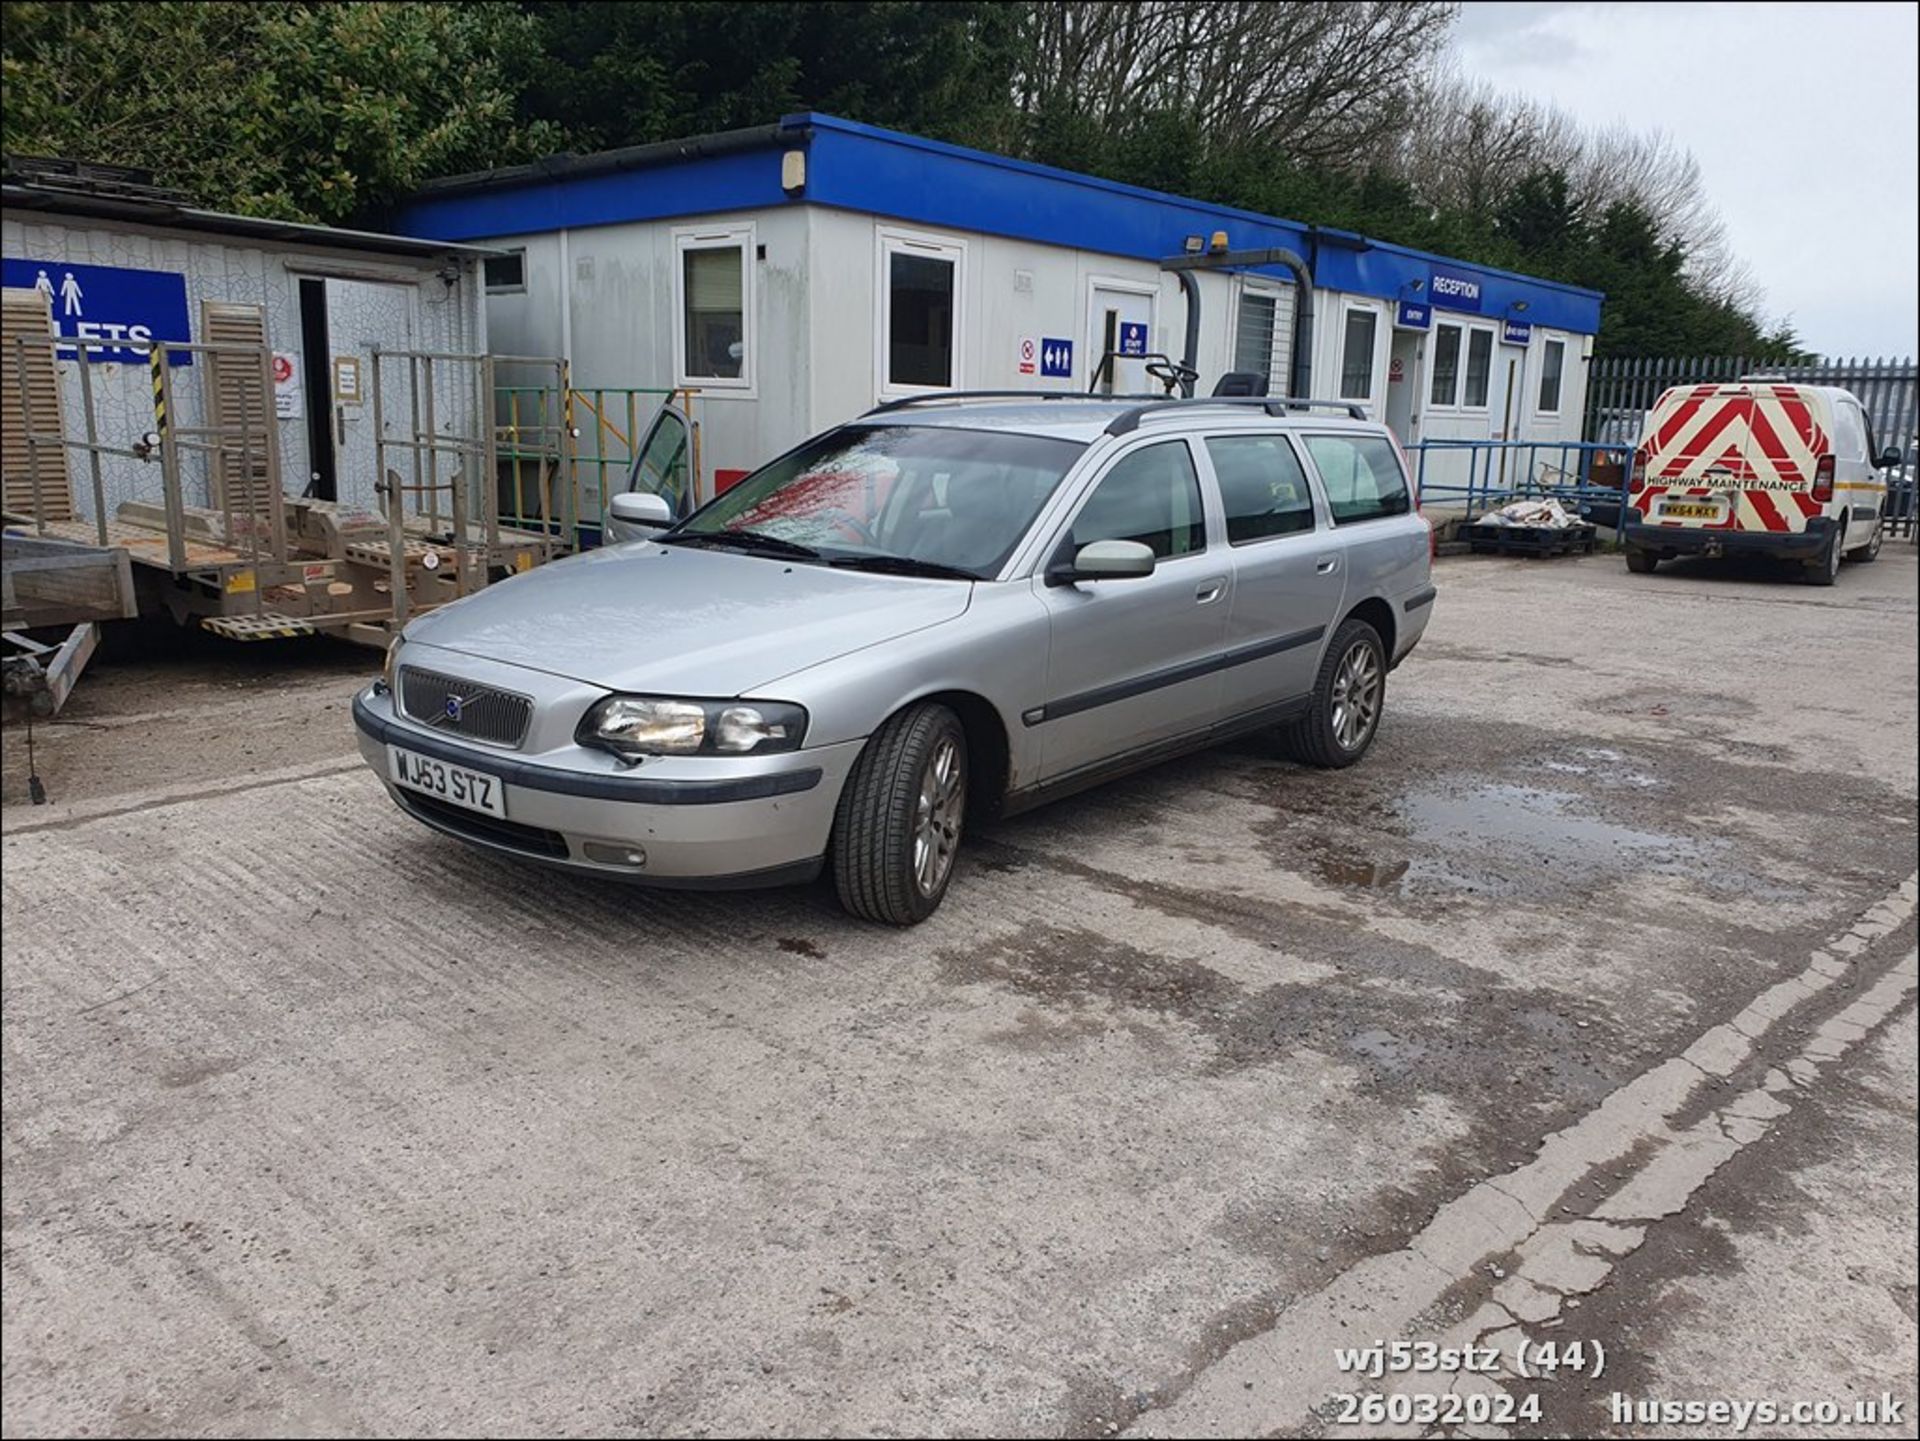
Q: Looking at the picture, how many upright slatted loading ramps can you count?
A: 2